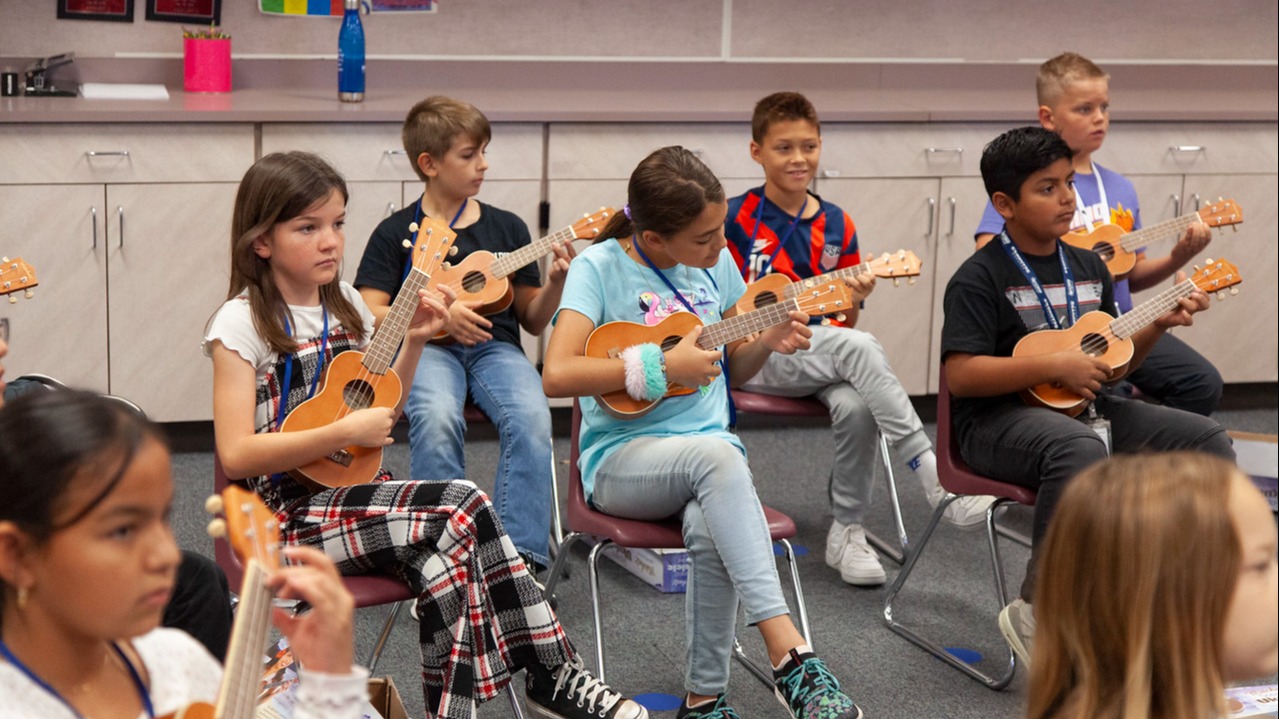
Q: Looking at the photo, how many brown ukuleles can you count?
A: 8